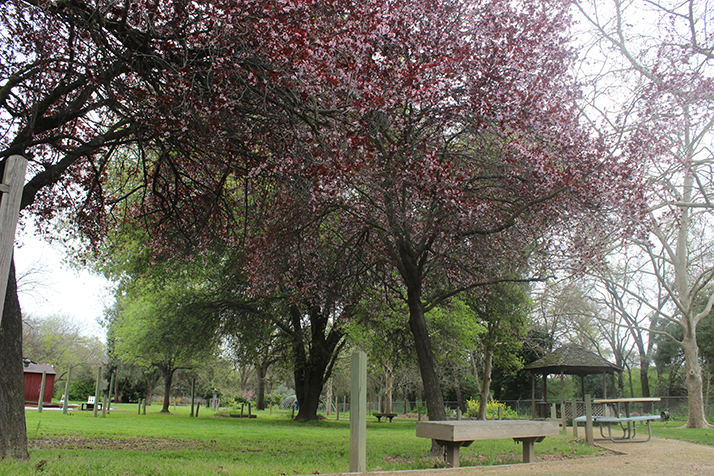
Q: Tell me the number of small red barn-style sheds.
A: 1